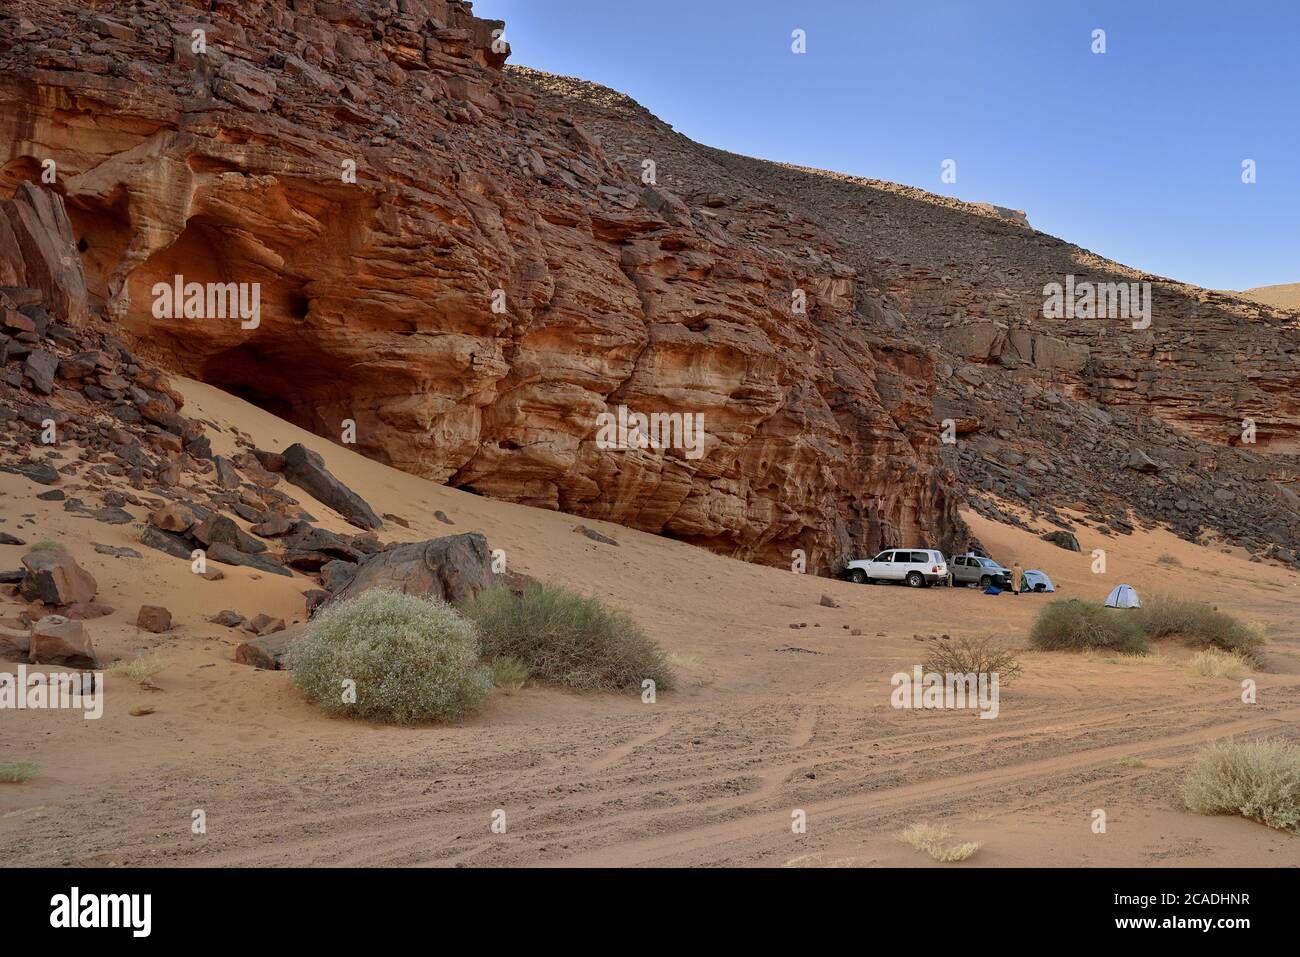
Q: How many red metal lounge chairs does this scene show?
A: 0